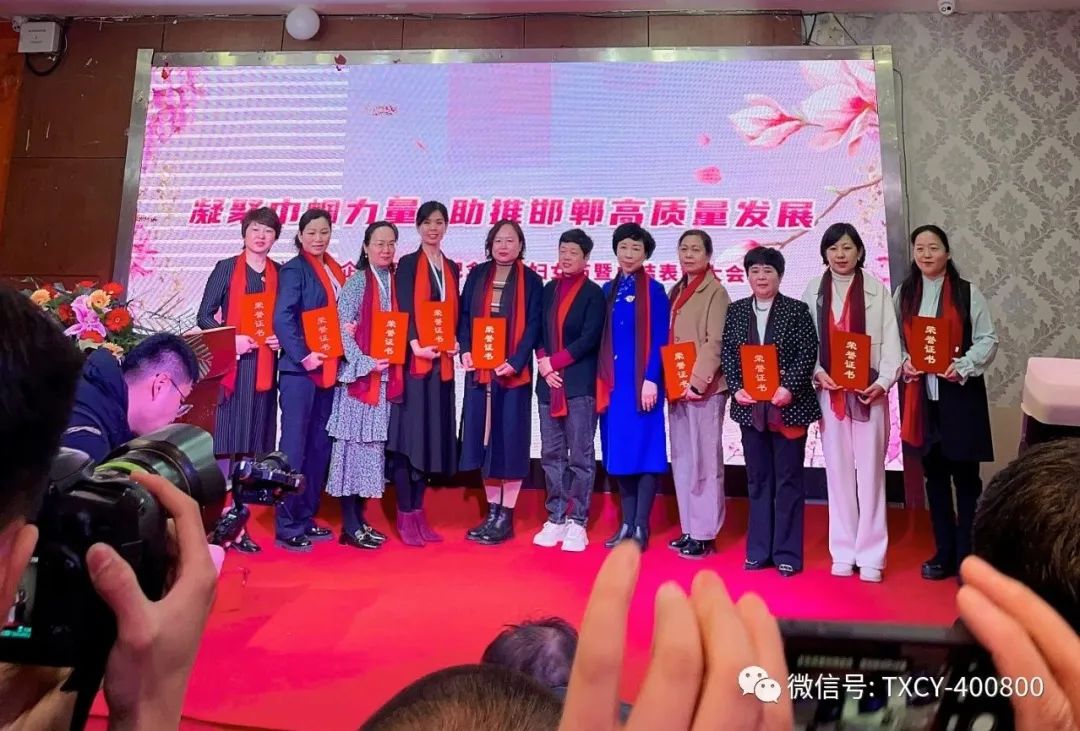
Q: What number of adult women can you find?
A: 11